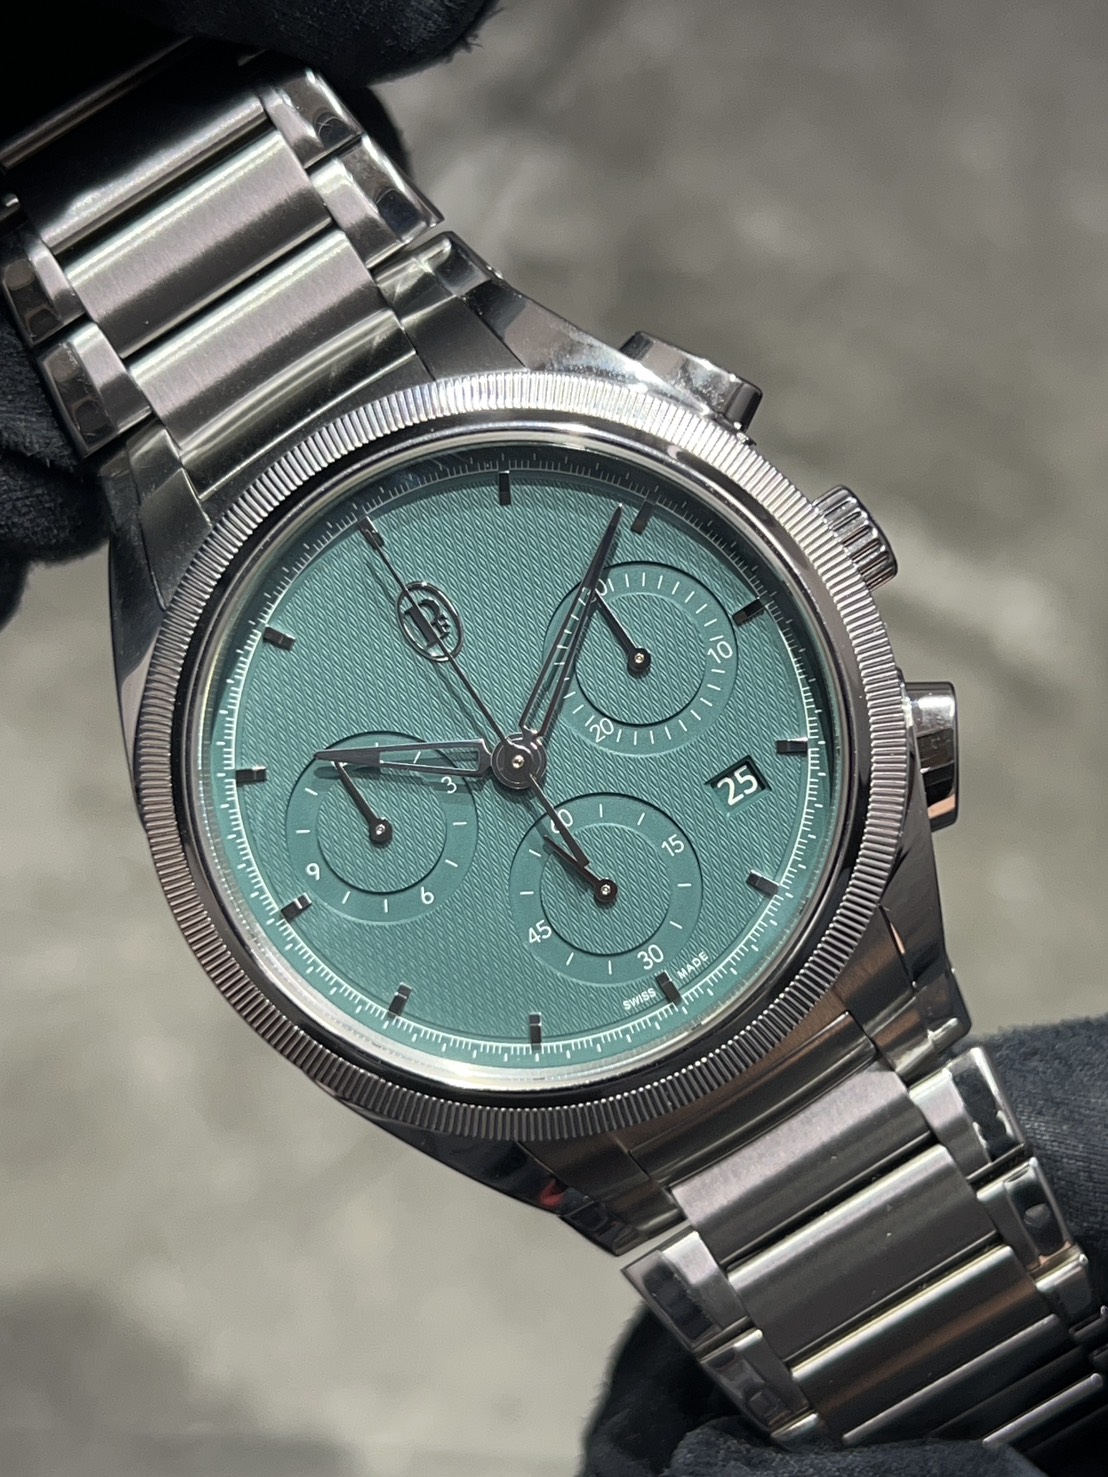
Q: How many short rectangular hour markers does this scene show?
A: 12